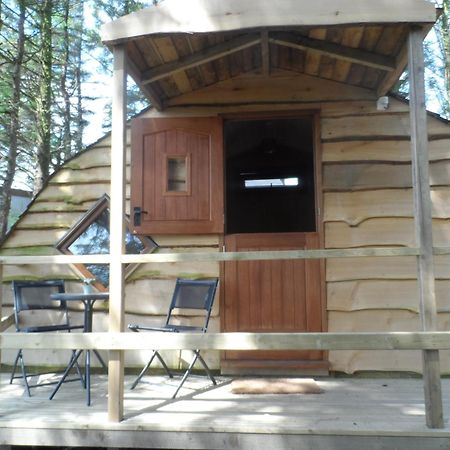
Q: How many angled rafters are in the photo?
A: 2